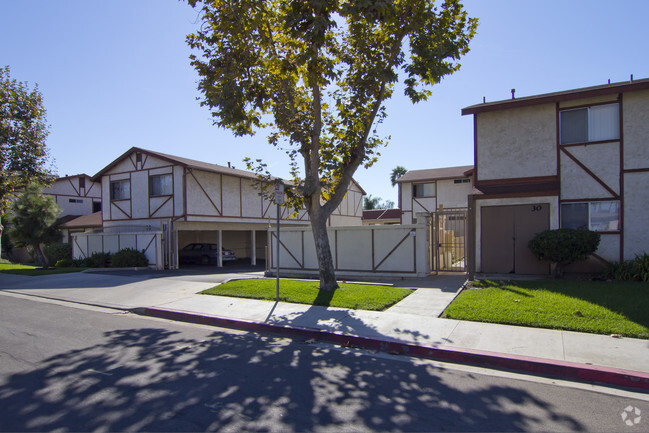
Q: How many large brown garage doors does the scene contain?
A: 2